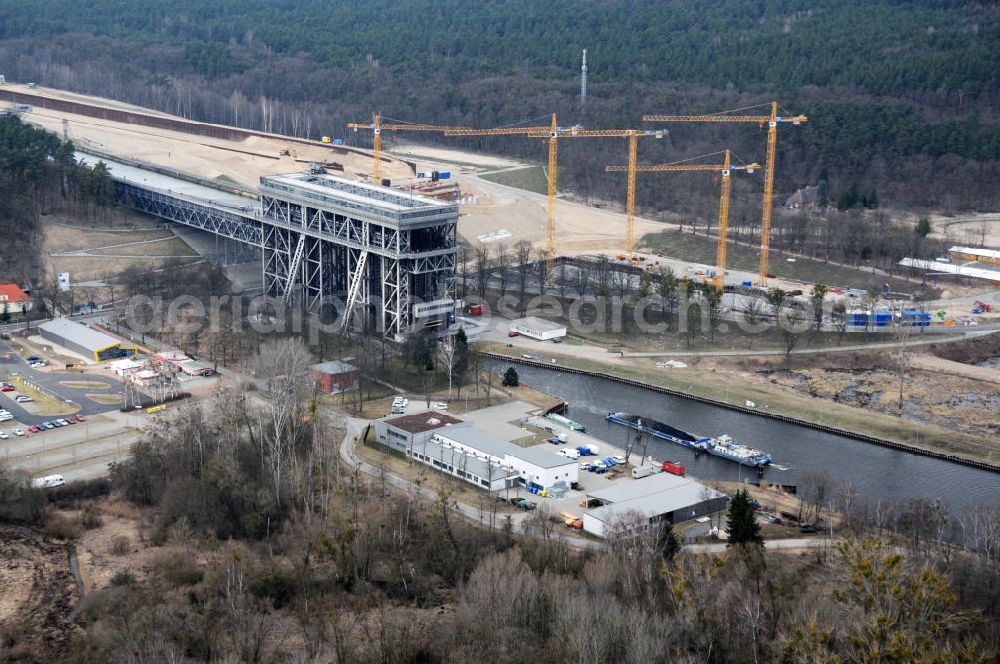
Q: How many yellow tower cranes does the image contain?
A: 5